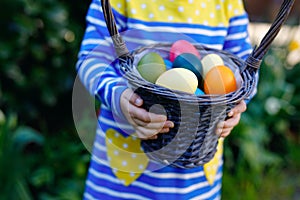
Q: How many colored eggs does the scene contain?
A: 8